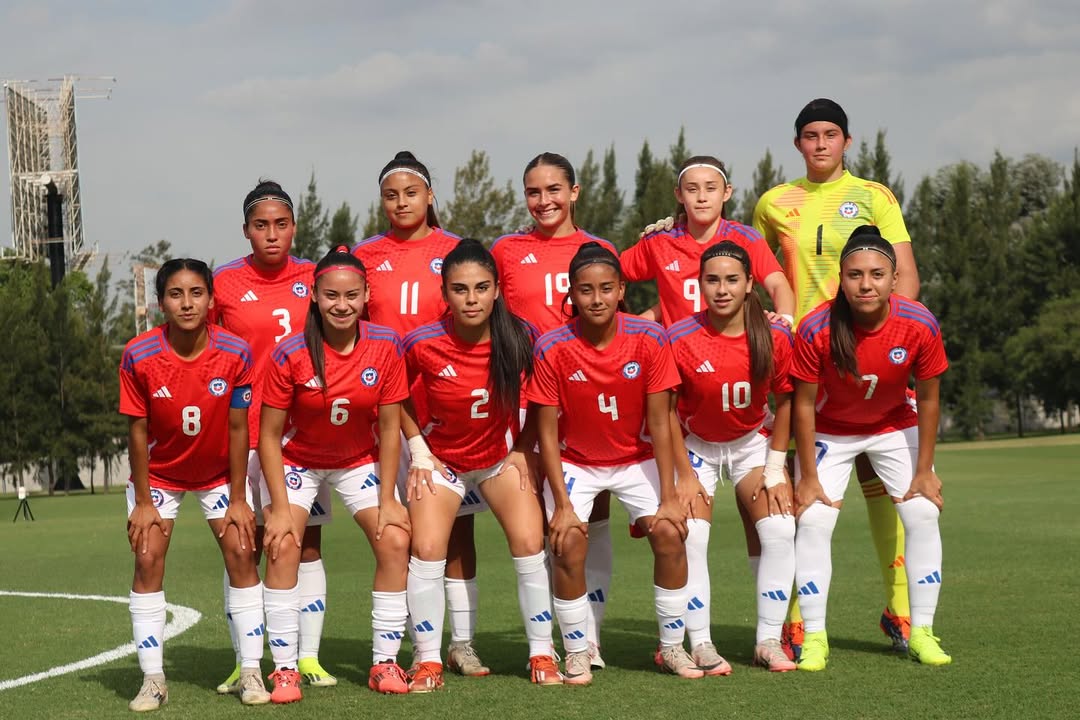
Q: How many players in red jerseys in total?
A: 10